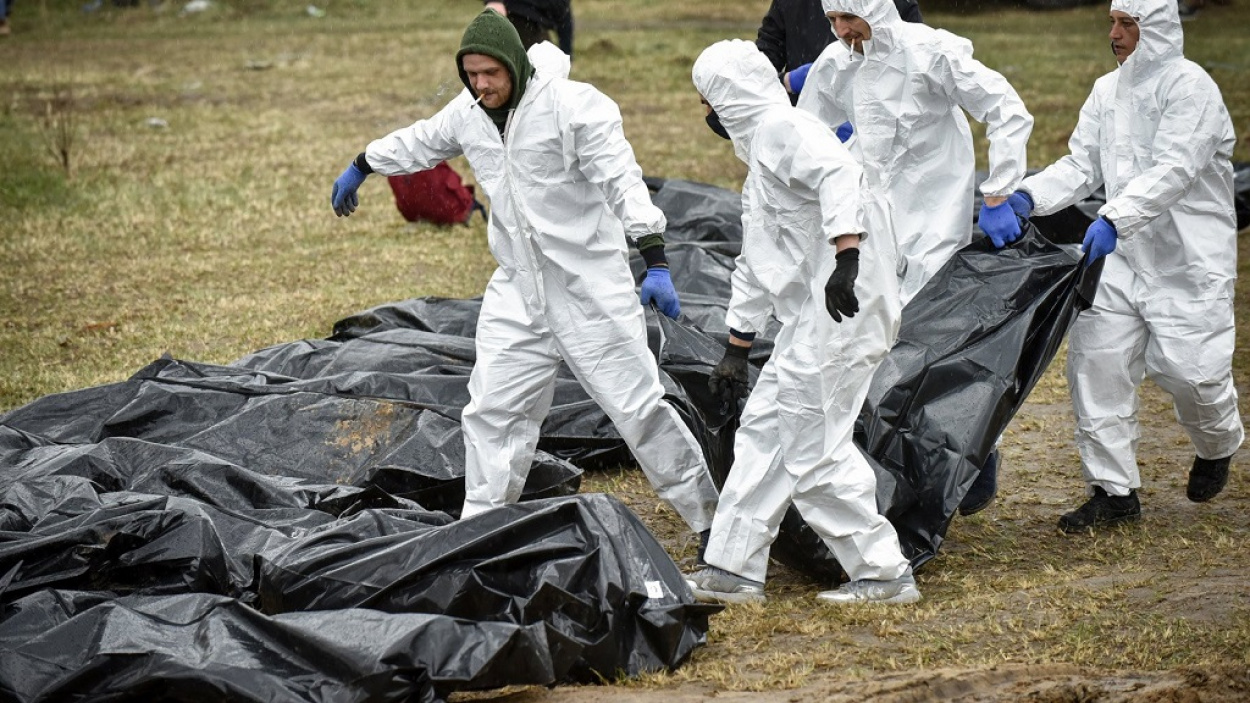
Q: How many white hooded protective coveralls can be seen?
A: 4